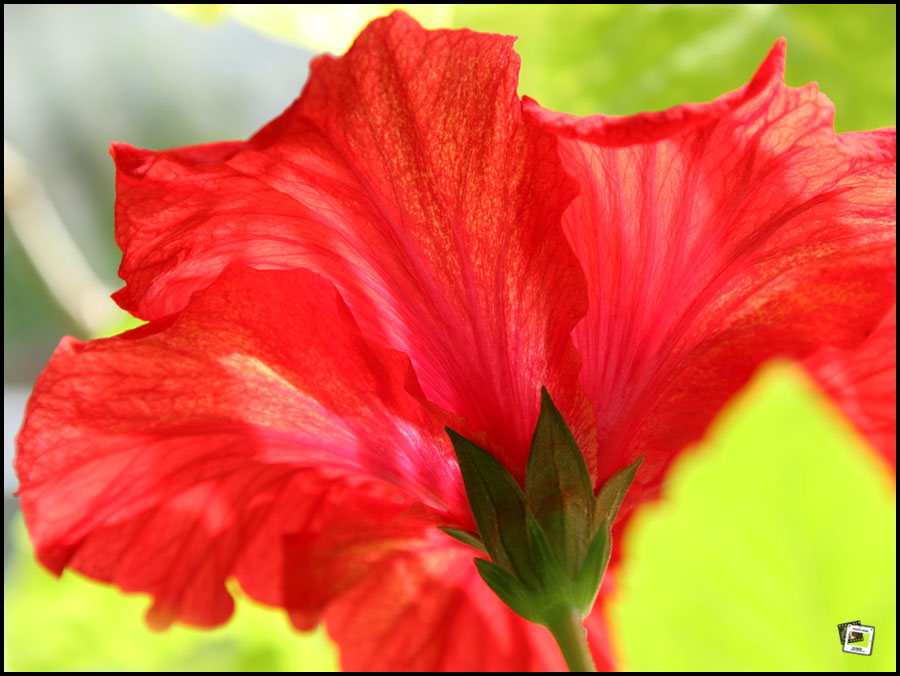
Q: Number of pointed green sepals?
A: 7